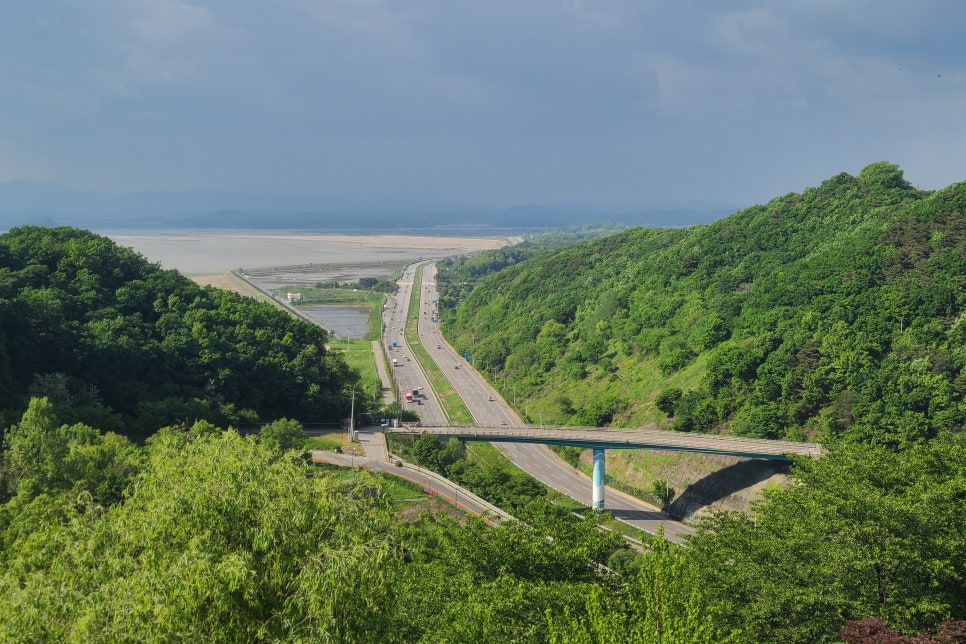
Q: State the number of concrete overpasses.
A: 1